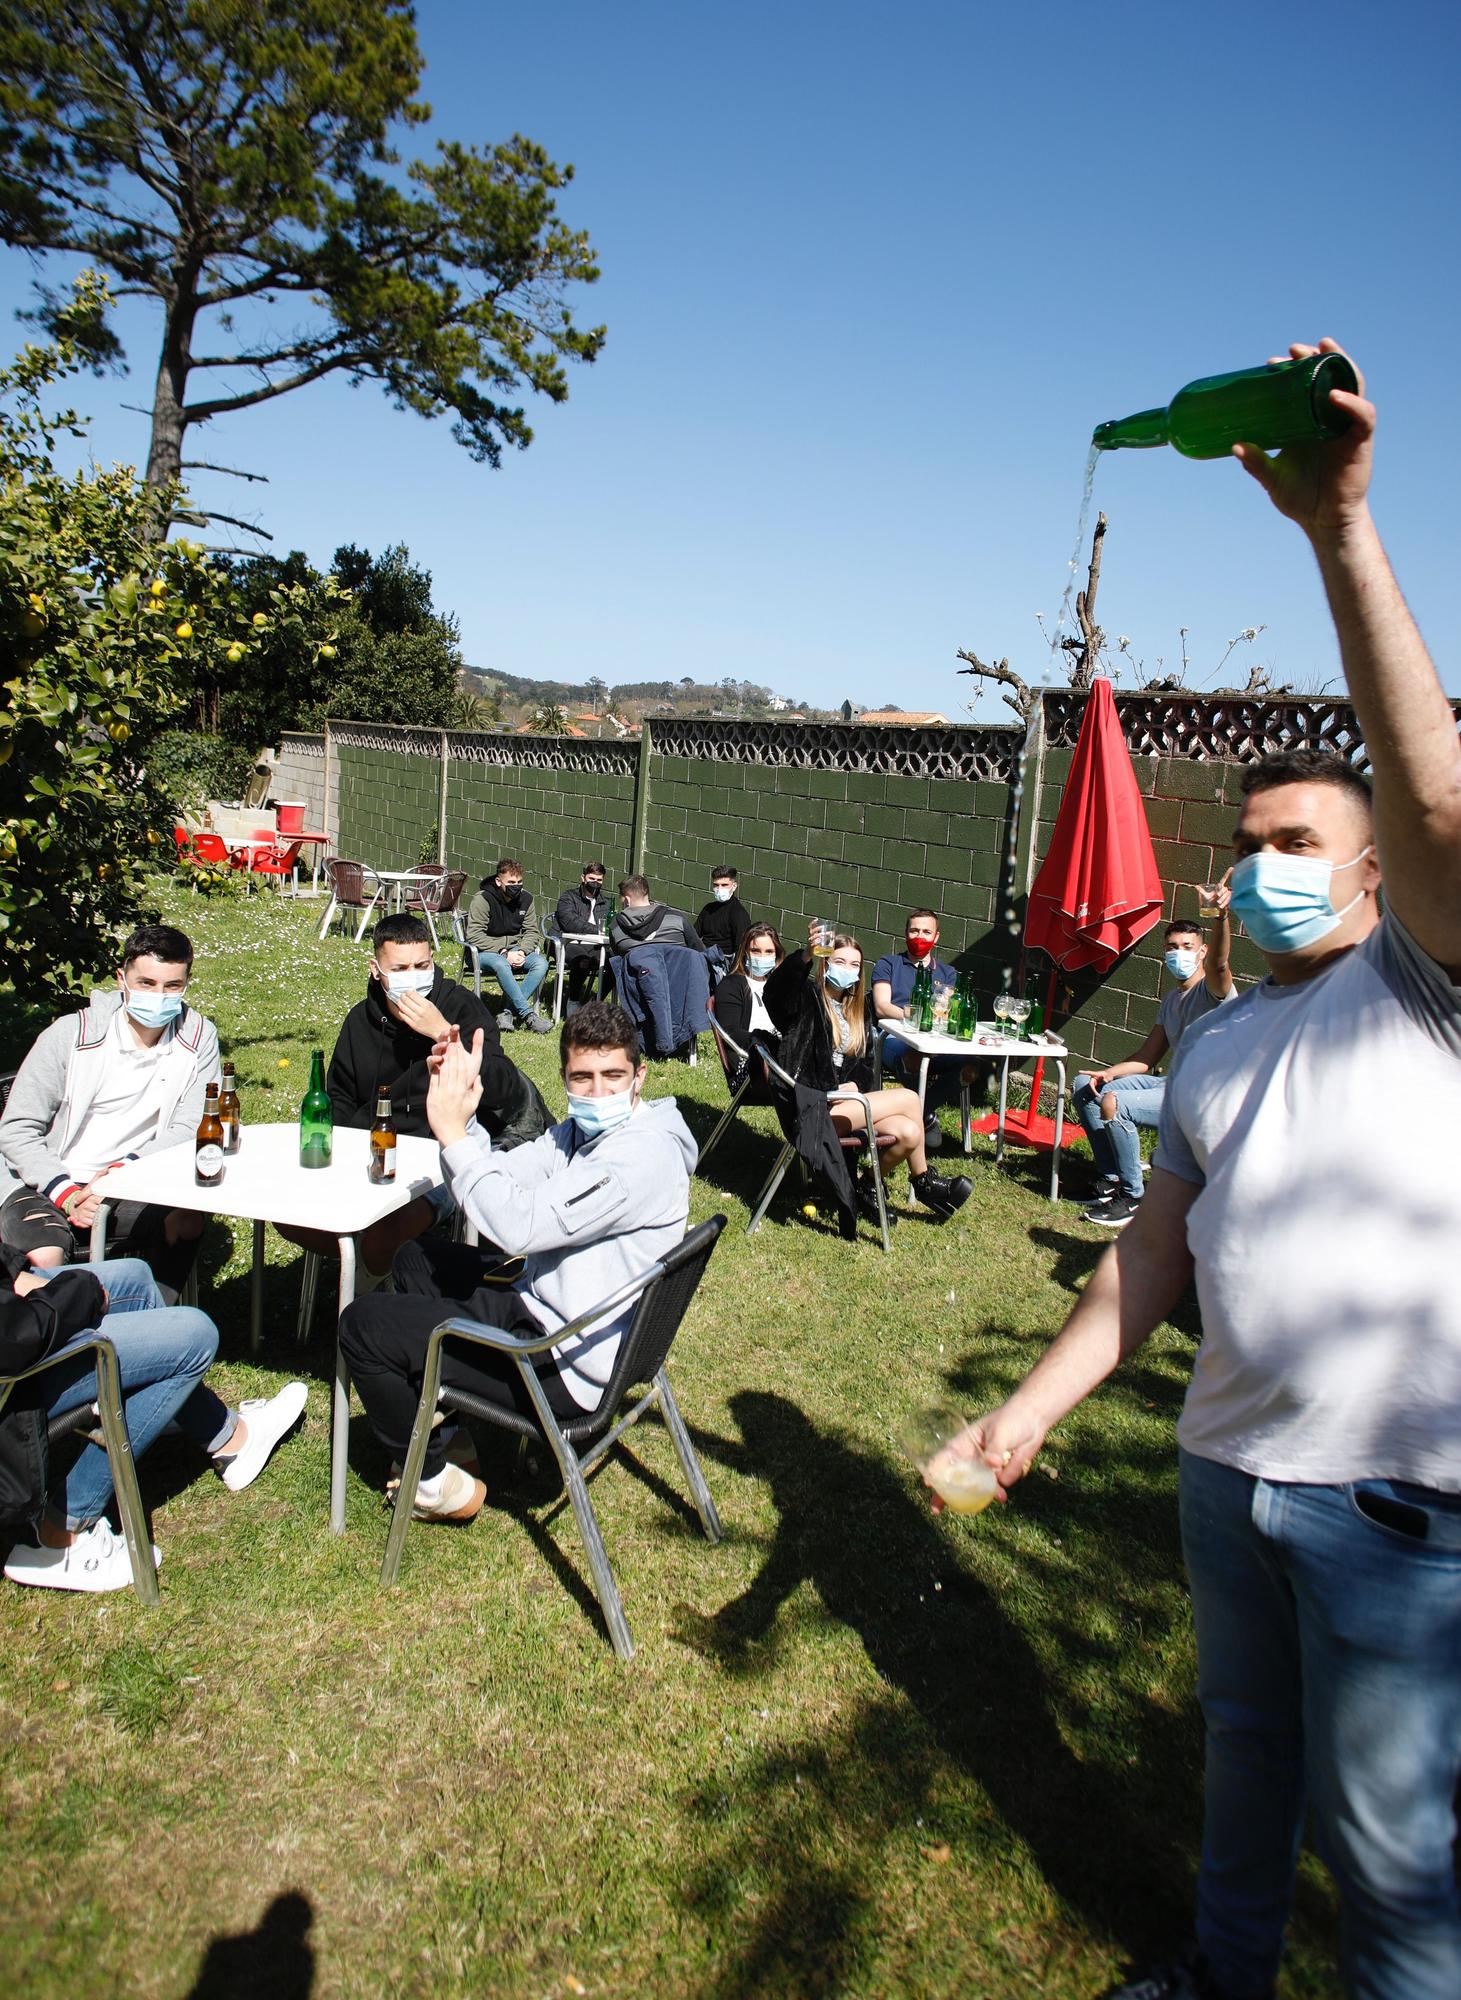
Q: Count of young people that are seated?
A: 12